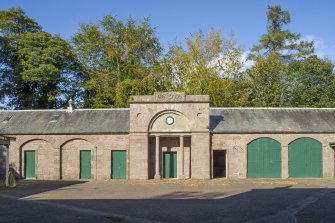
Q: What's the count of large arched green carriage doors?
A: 2